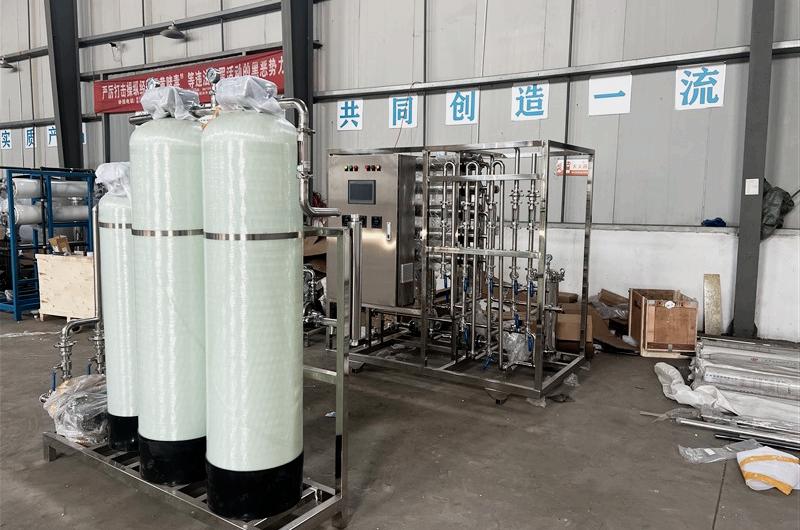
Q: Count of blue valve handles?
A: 11